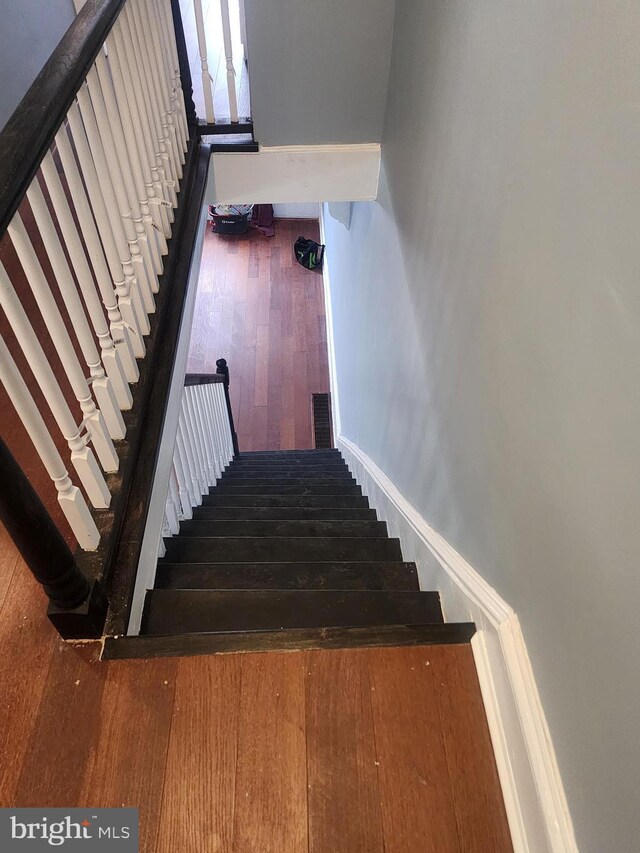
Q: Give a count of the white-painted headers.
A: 1